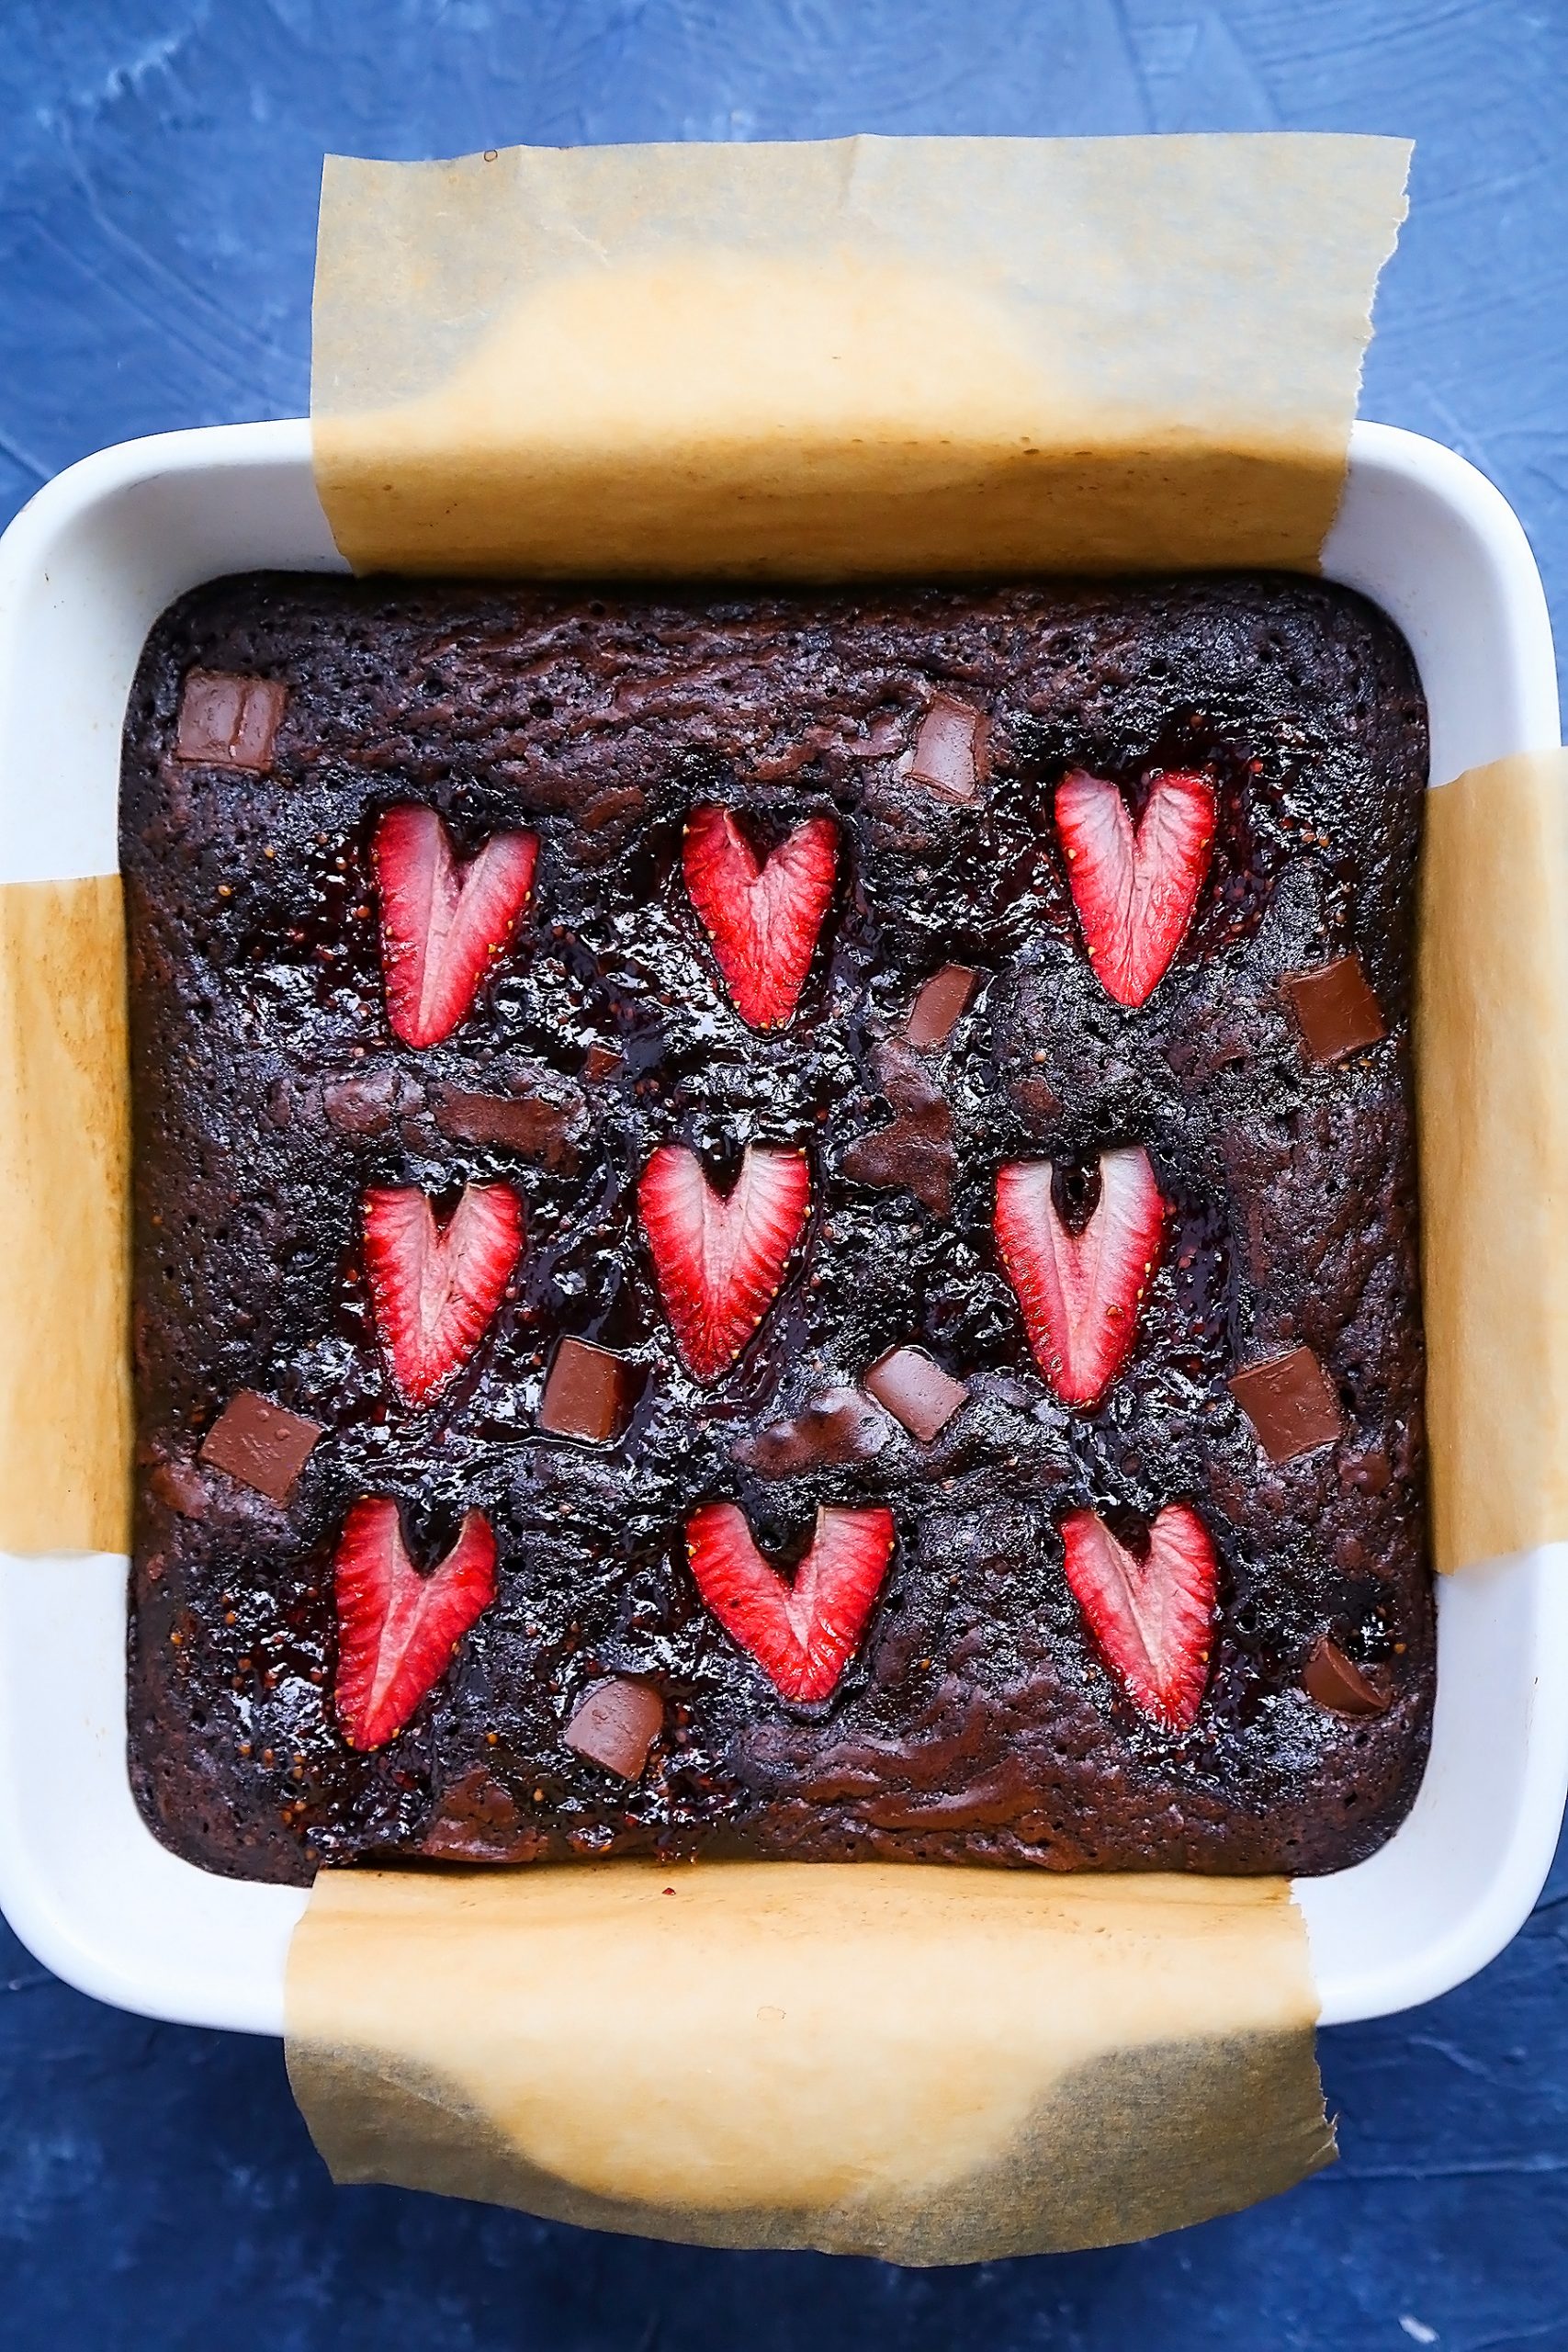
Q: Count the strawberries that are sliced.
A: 9